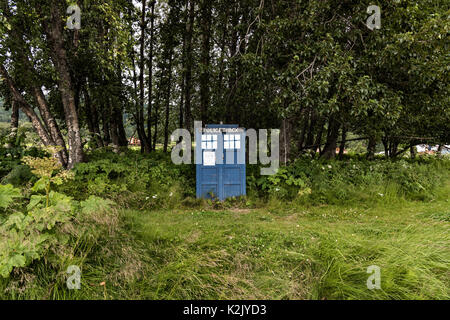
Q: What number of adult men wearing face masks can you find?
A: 0